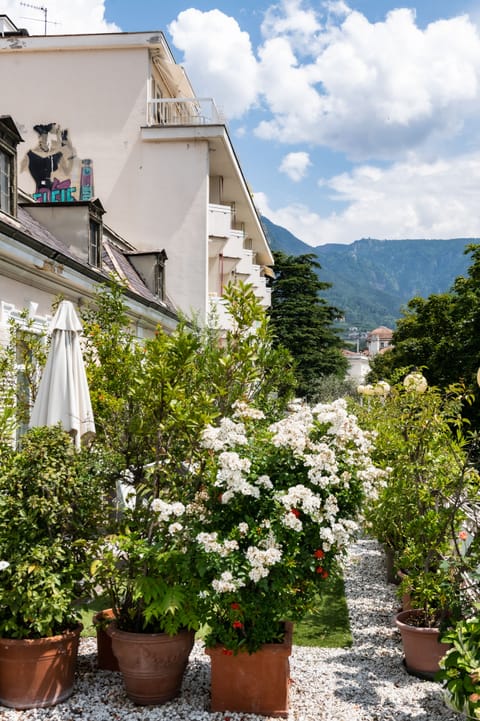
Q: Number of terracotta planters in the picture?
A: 6